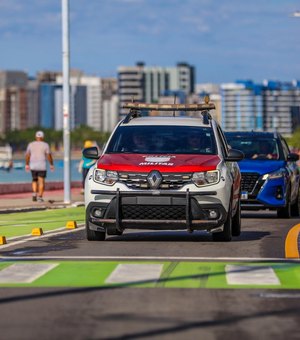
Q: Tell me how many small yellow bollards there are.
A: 3